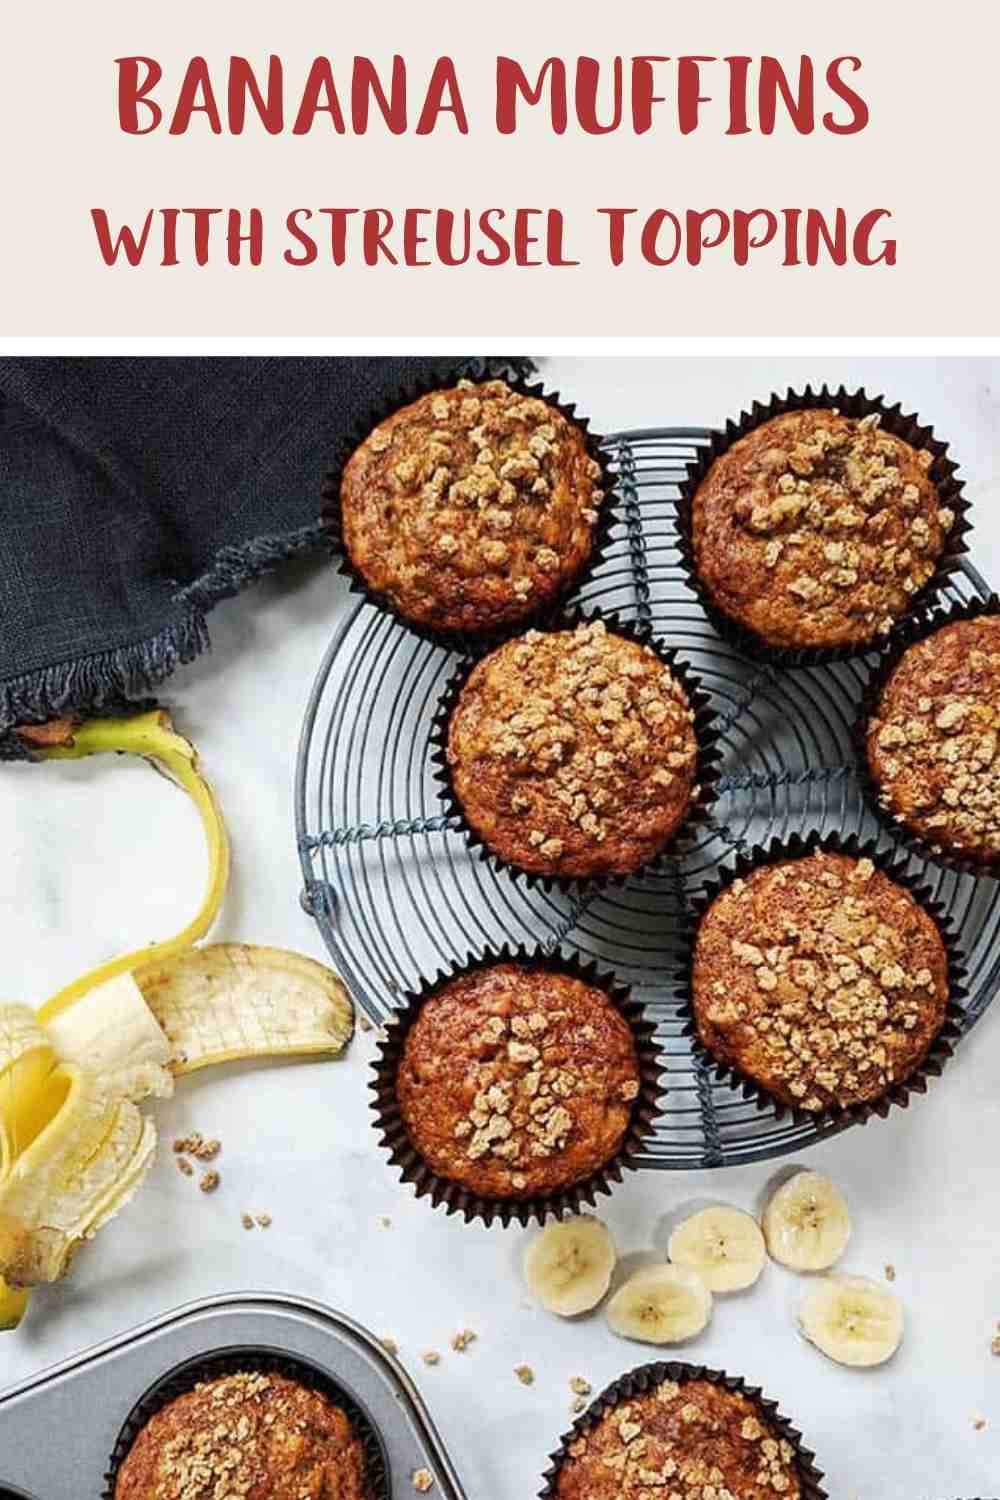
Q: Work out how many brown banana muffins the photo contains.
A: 8